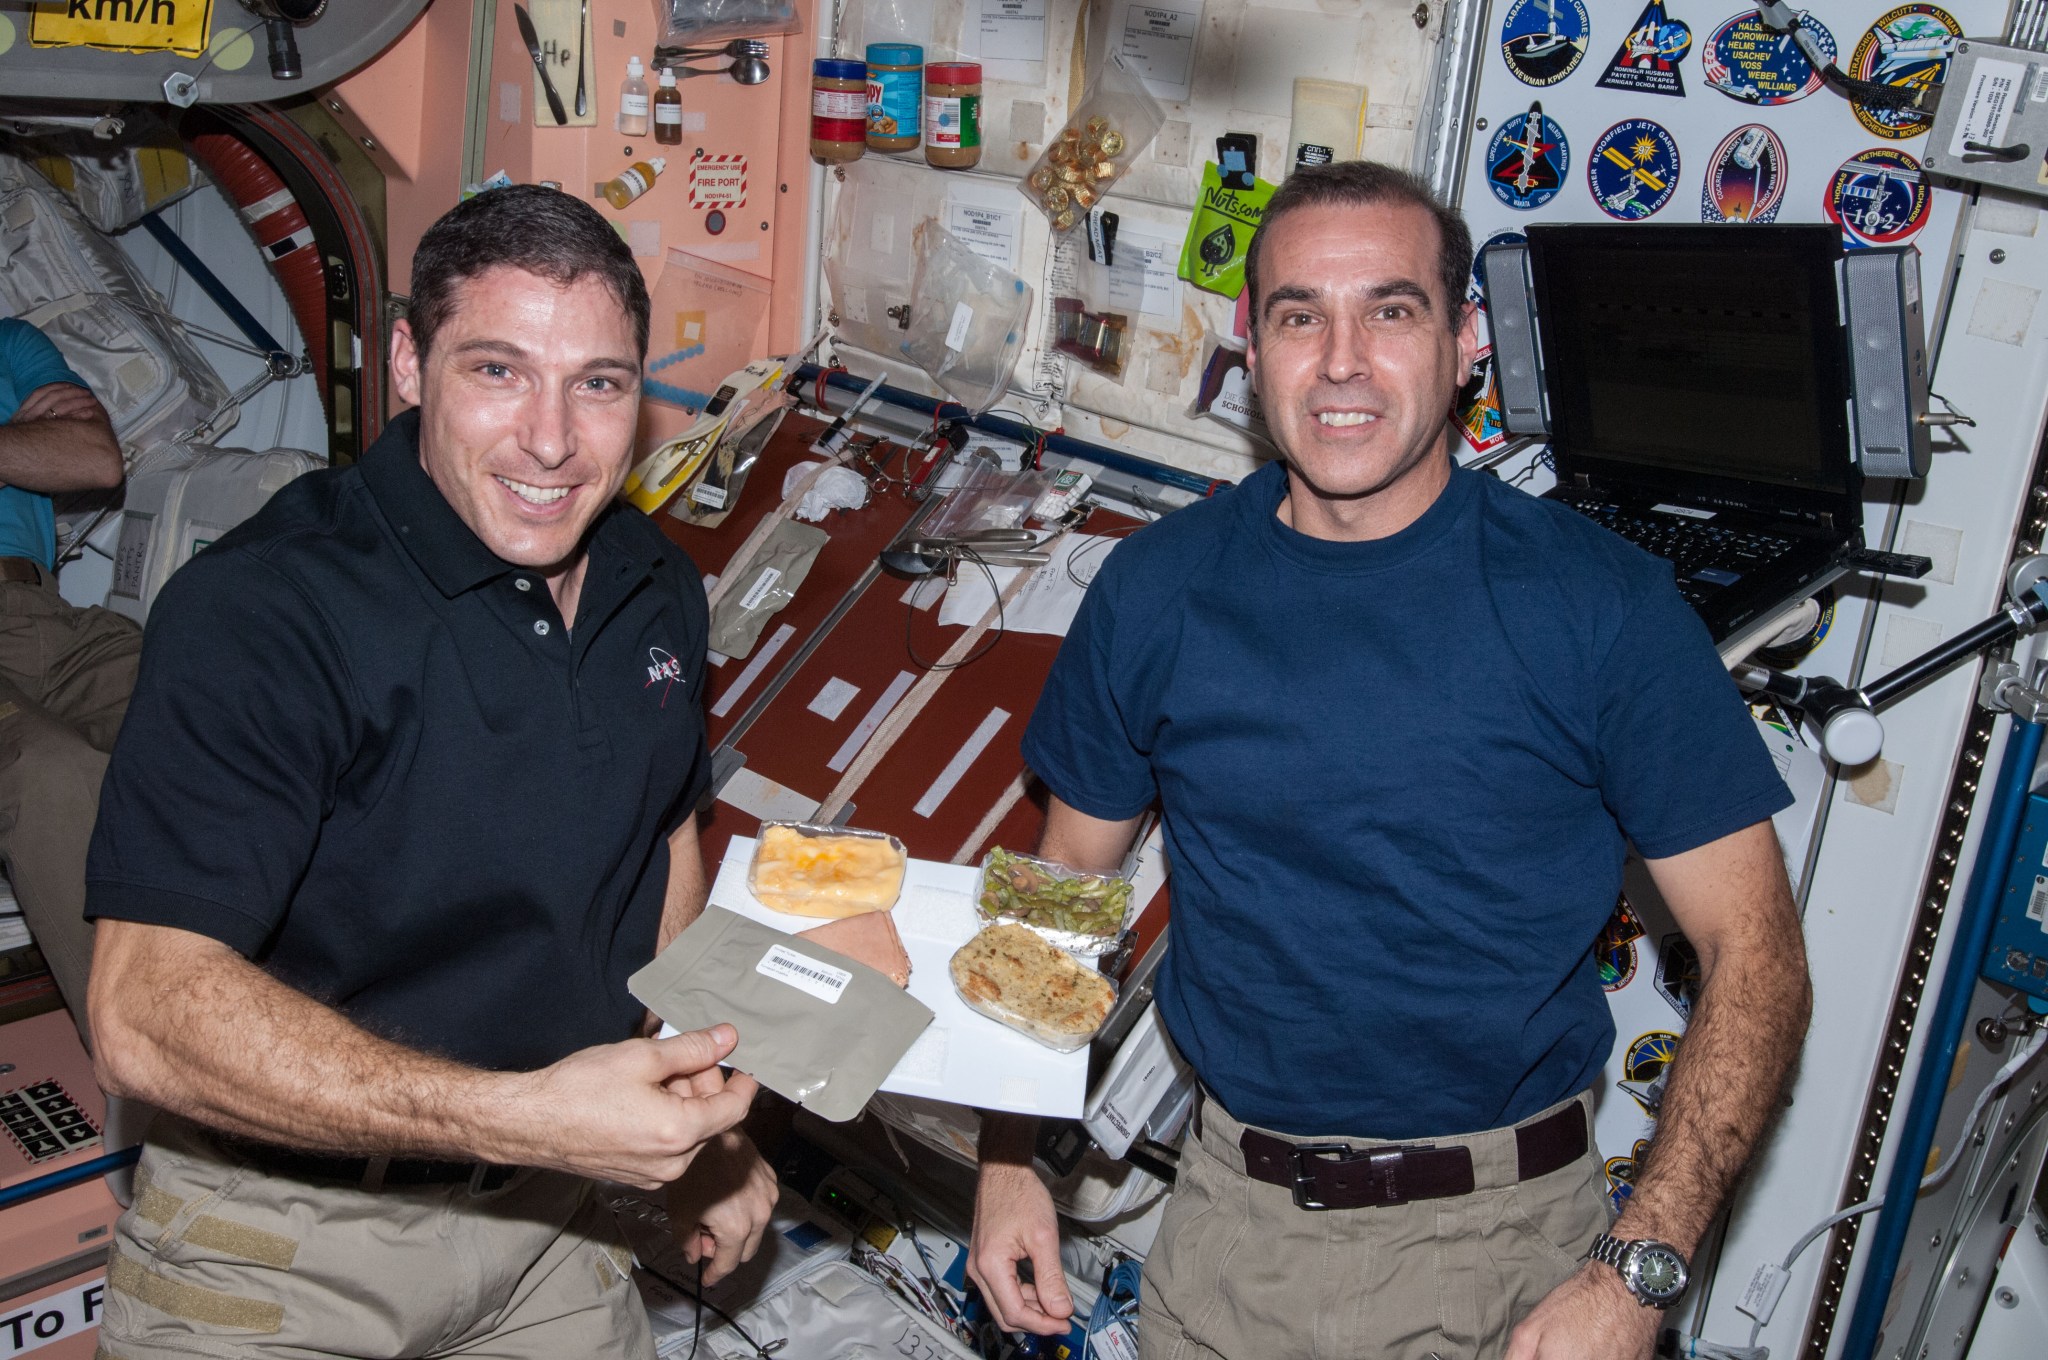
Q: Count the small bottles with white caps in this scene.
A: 3